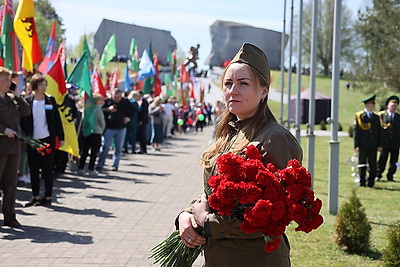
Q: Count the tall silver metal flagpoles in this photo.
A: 5